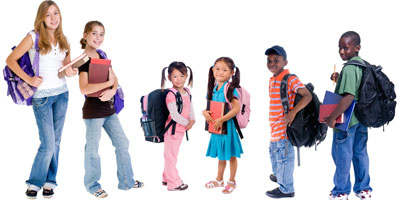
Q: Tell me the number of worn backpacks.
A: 6